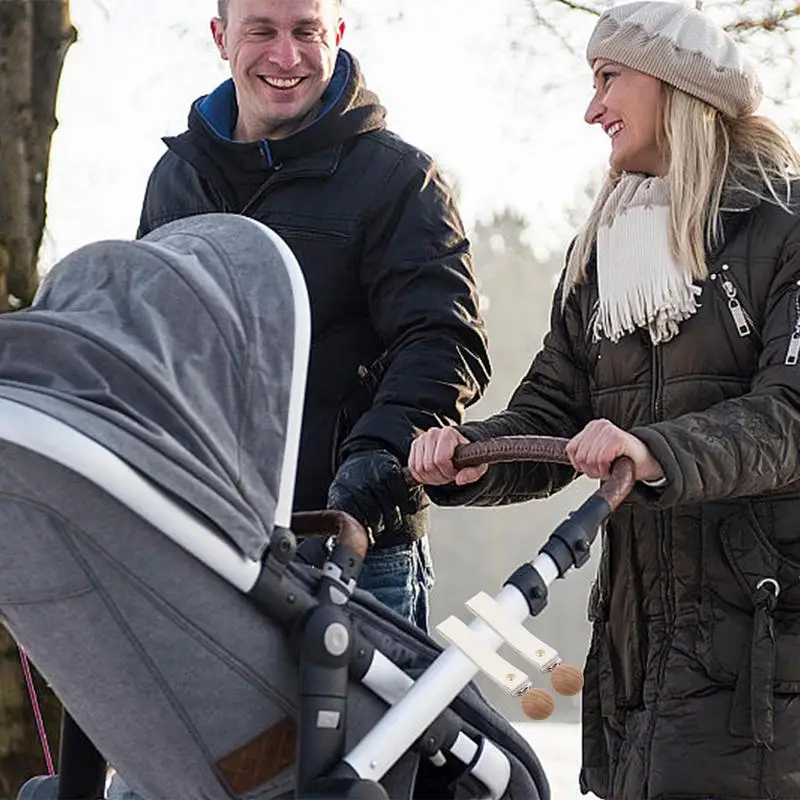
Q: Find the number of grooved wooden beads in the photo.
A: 2